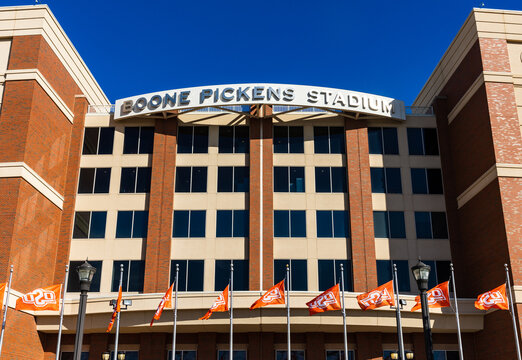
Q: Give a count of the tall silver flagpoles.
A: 10